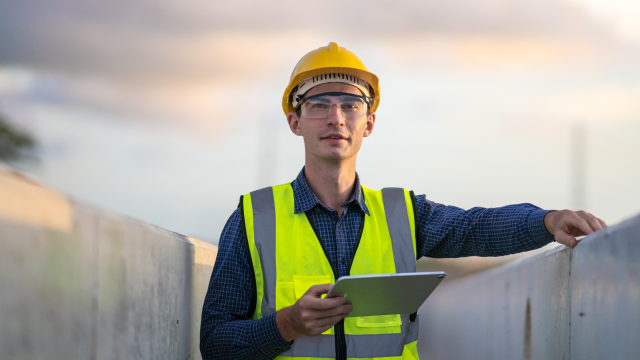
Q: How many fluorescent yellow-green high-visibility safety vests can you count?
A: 1